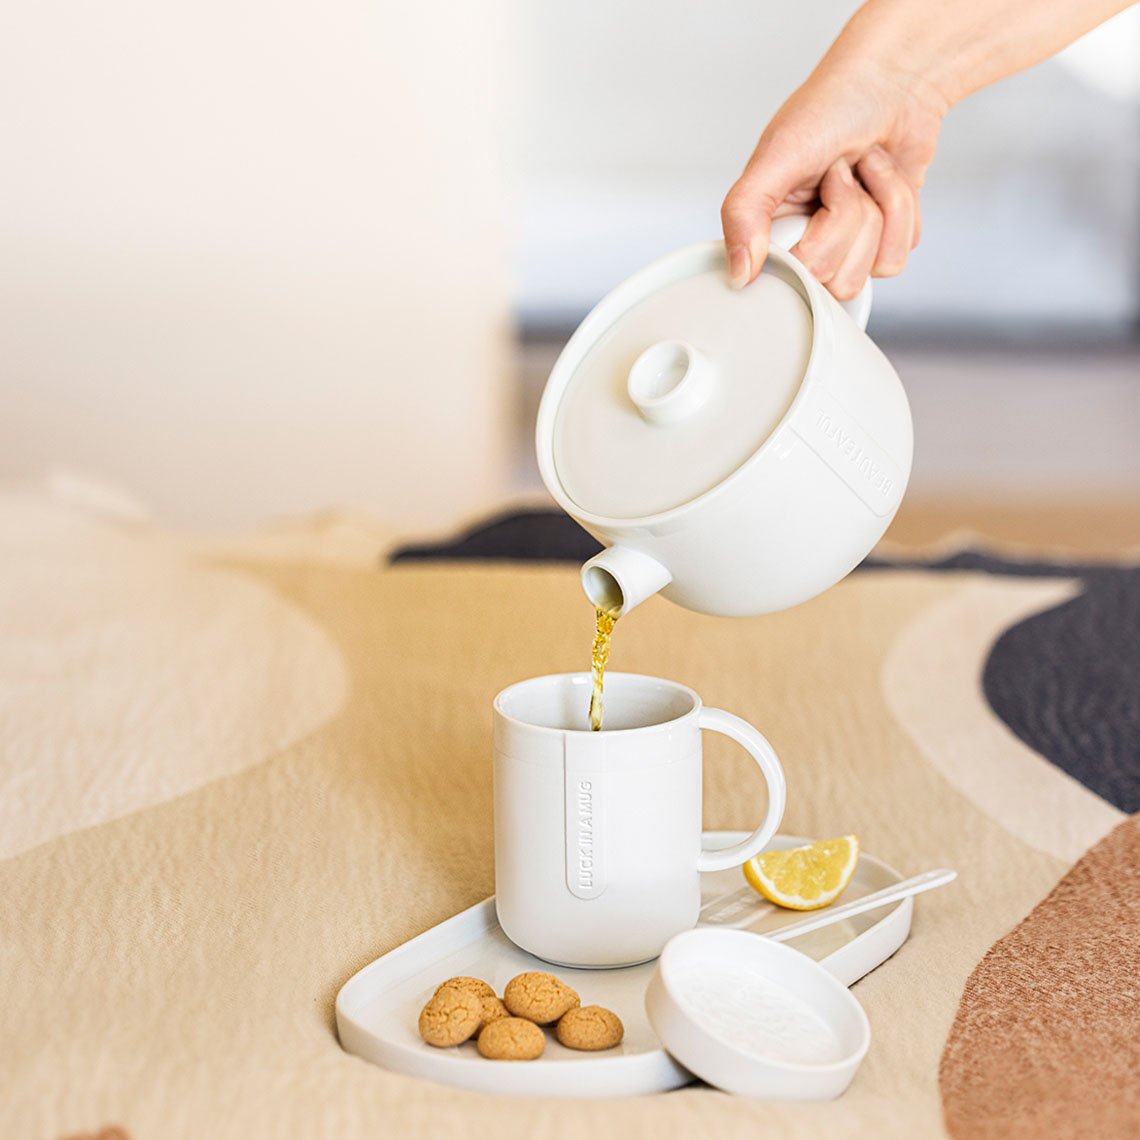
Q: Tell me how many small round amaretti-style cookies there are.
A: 6